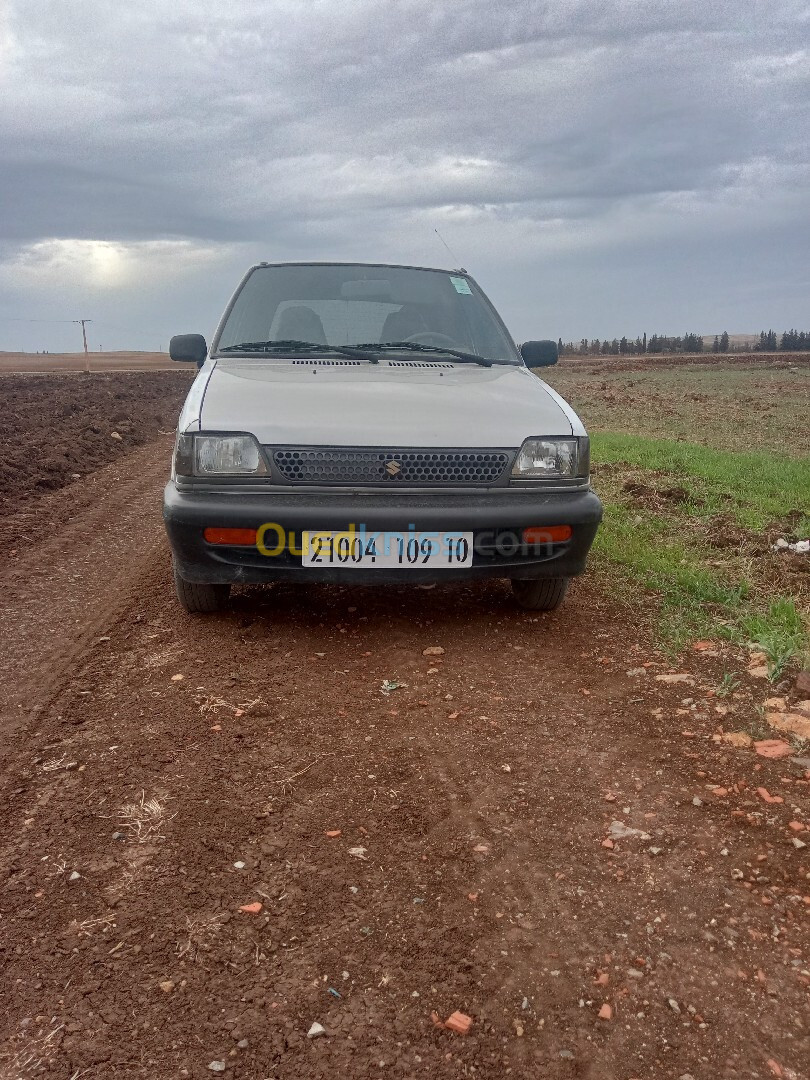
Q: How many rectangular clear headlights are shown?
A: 2